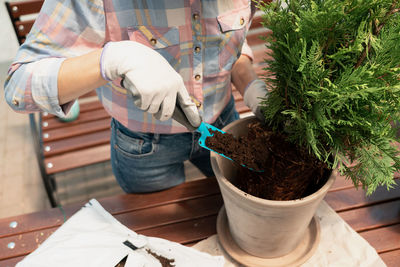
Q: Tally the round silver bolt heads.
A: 9